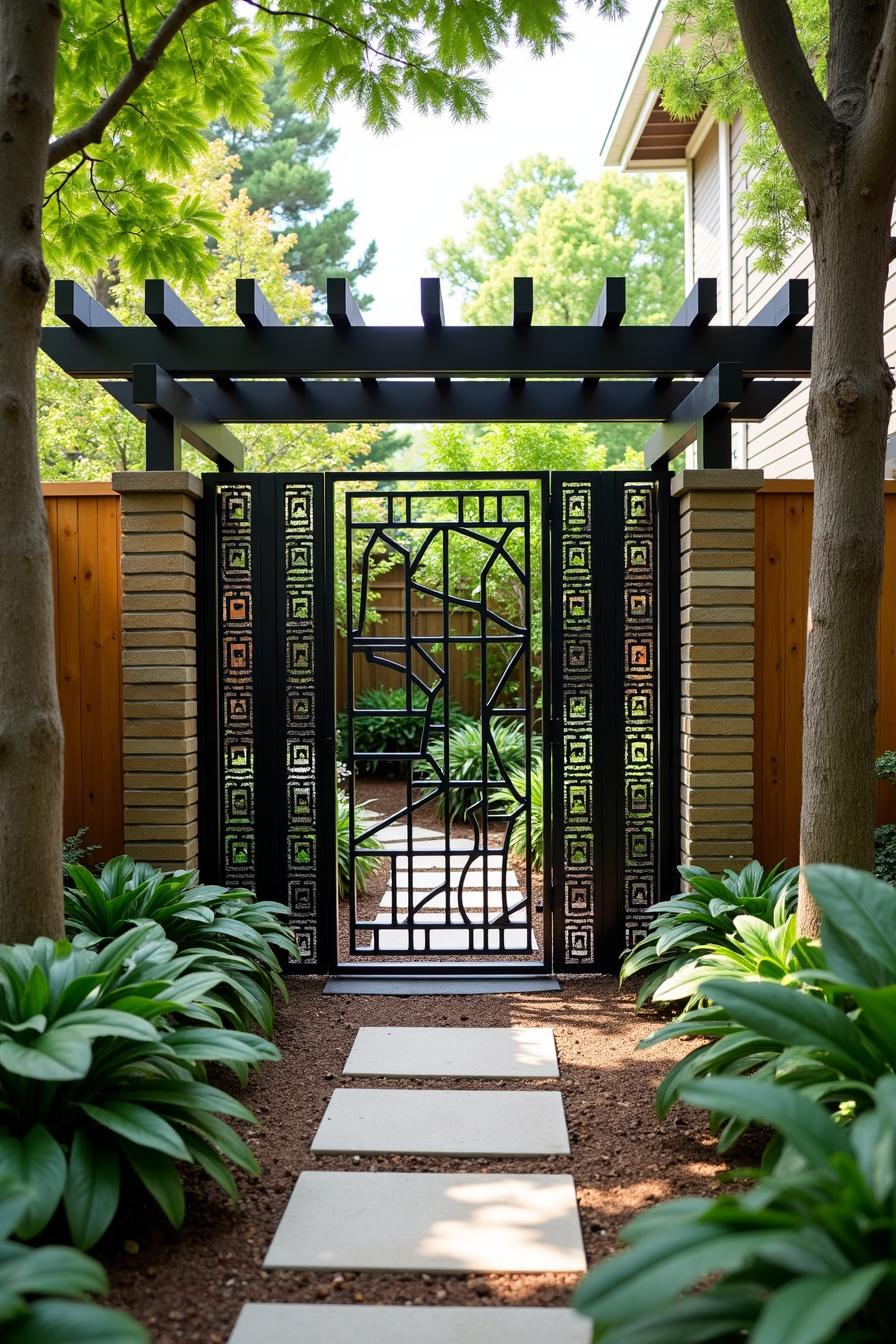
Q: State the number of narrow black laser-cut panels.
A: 4